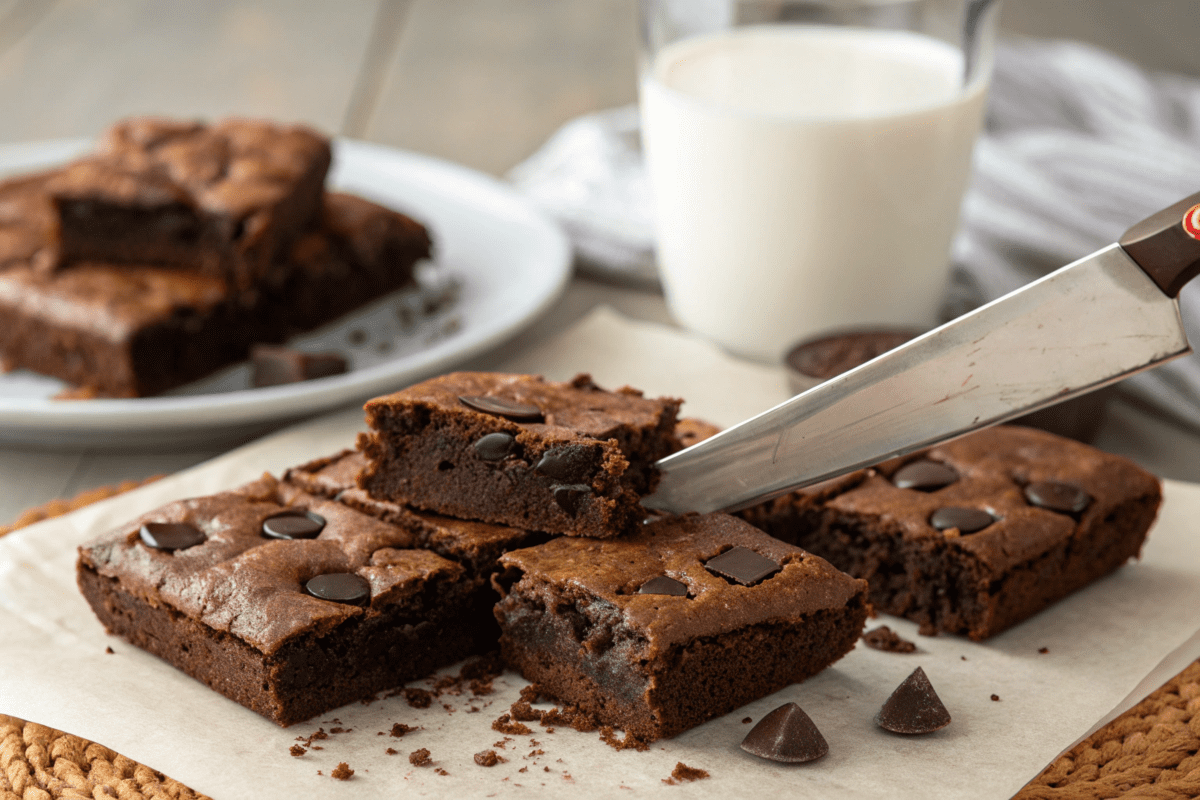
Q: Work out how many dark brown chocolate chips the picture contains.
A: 14